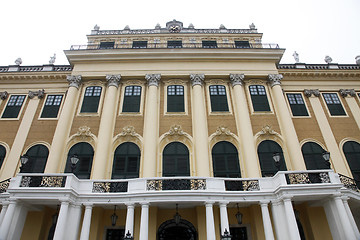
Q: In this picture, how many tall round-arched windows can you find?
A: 9